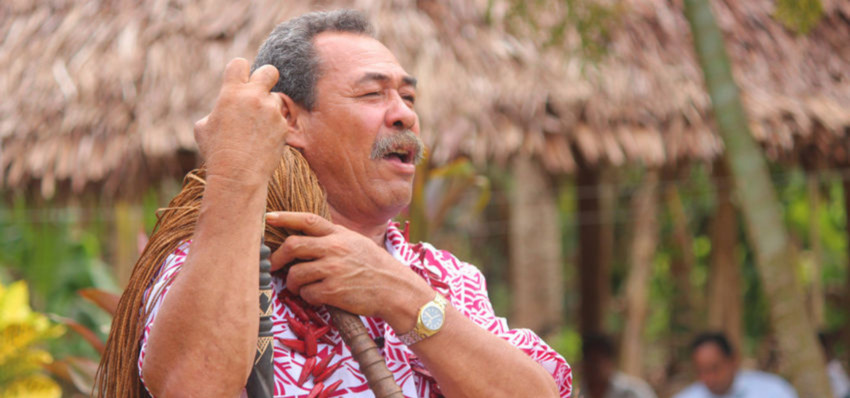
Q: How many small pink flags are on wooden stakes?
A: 0